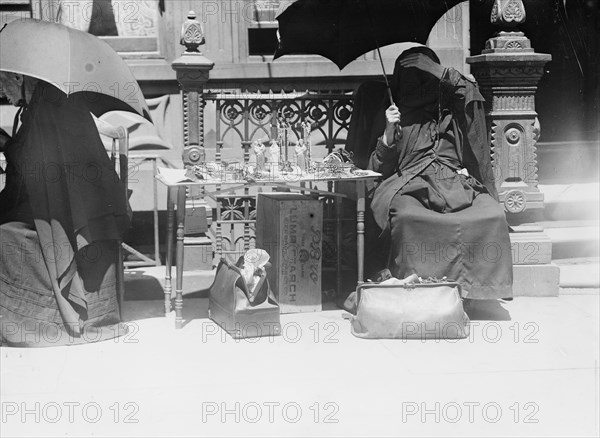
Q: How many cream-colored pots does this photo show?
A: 0